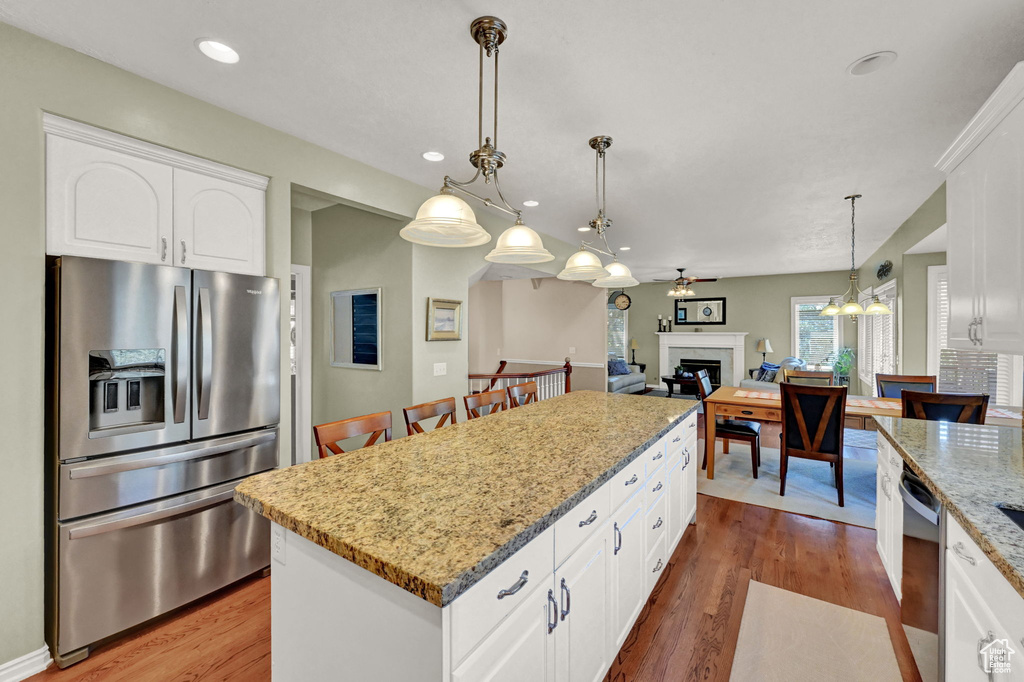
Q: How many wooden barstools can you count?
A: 4